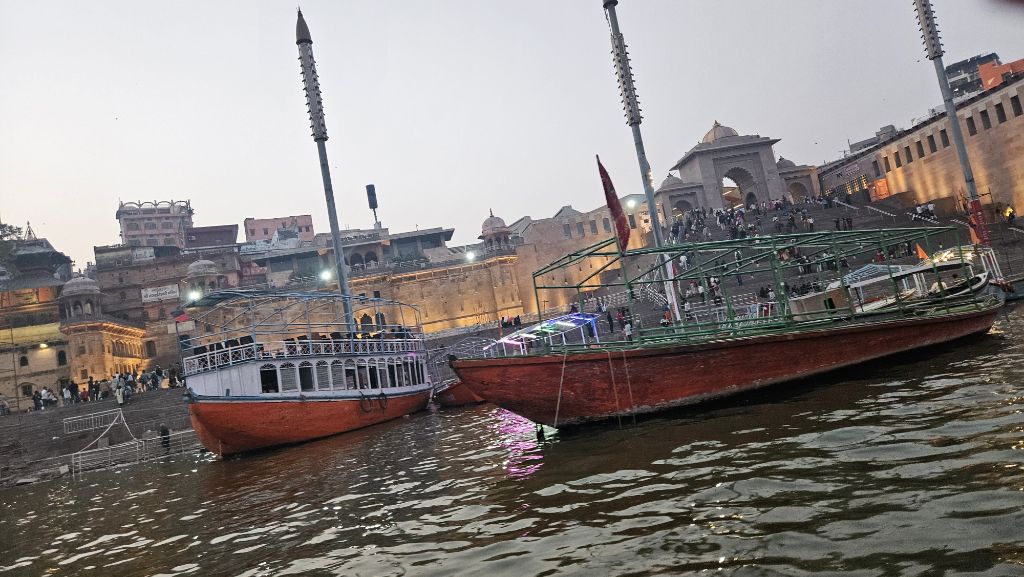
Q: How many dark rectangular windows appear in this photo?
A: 11